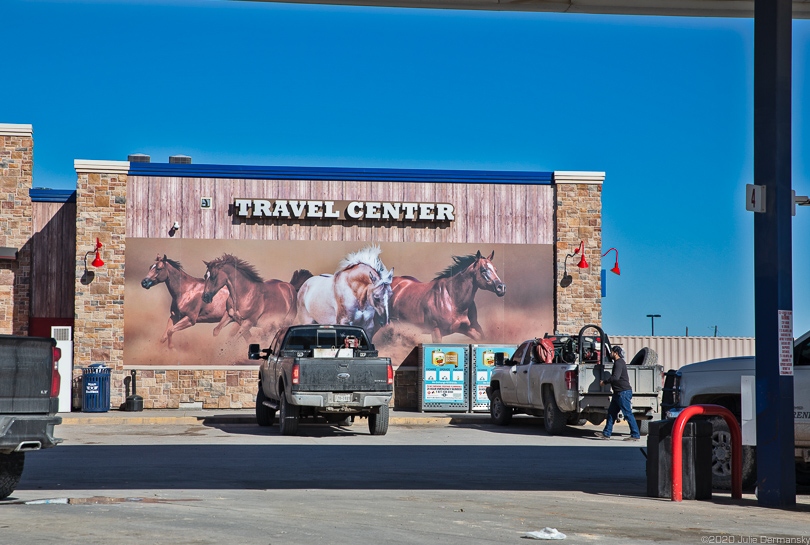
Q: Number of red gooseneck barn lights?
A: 3